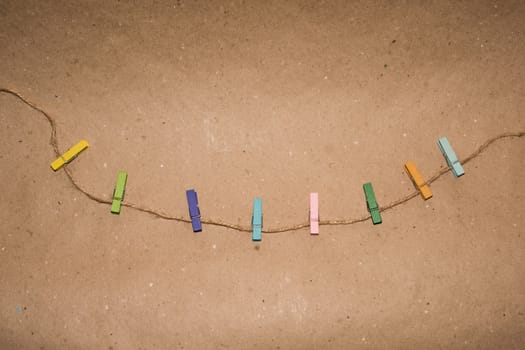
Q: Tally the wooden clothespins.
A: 8